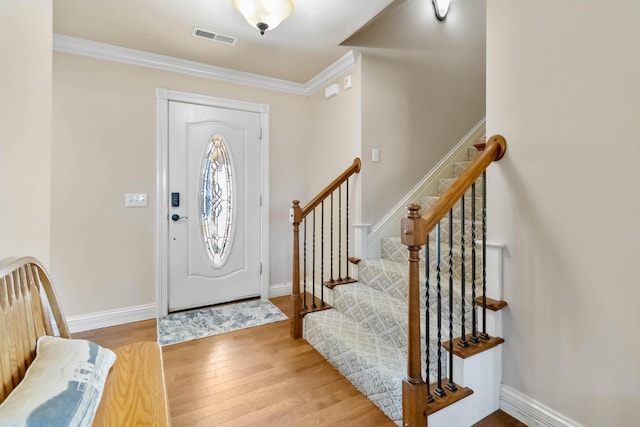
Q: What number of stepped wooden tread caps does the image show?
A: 6